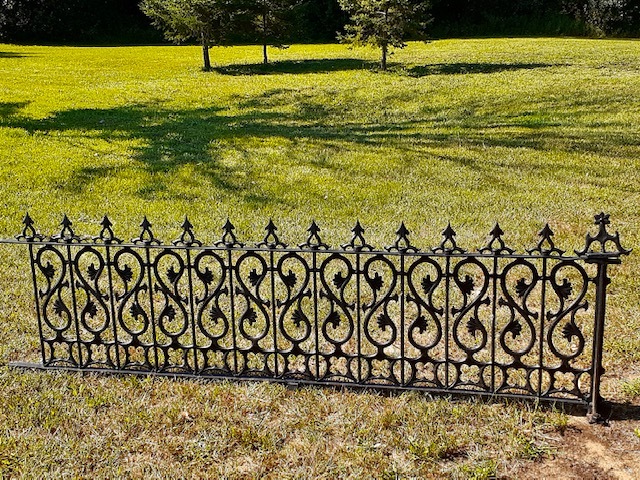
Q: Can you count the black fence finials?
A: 14